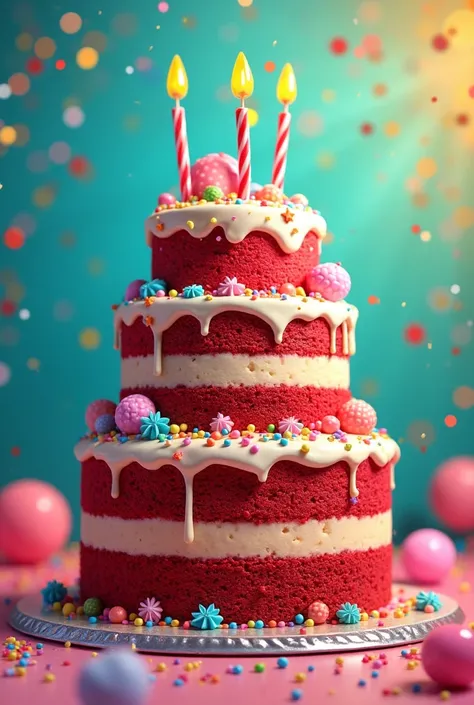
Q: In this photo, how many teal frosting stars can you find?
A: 7